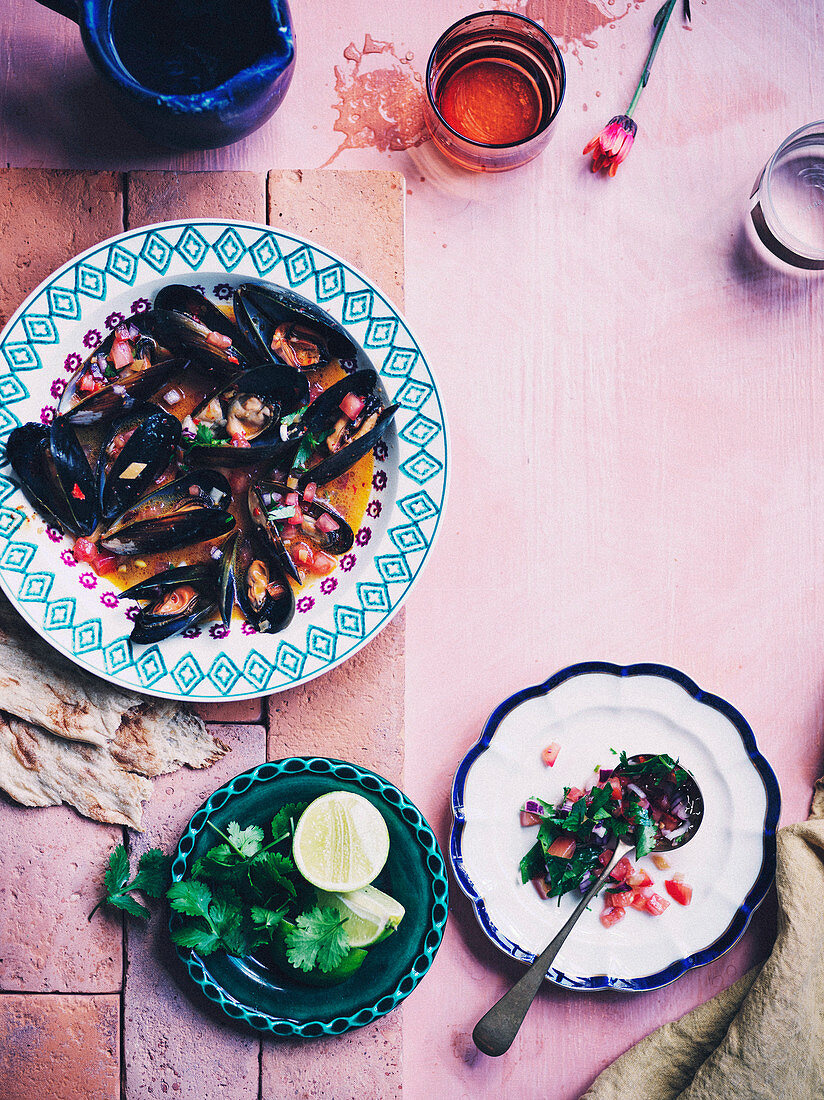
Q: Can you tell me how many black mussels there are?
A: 11